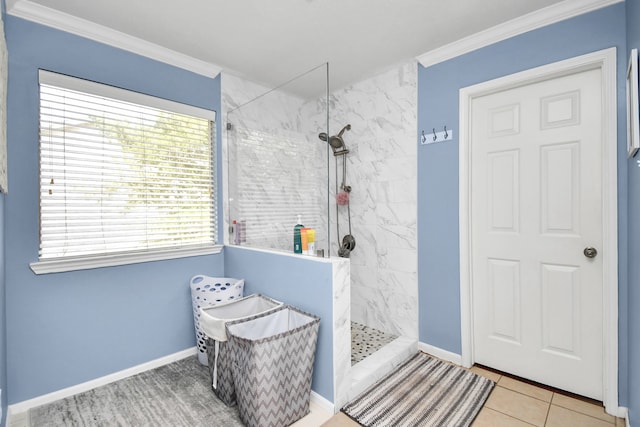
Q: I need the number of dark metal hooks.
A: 3